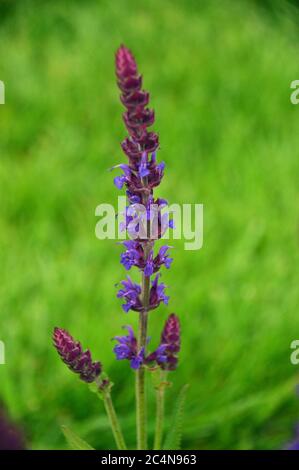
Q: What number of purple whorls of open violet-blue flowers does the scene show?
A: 5